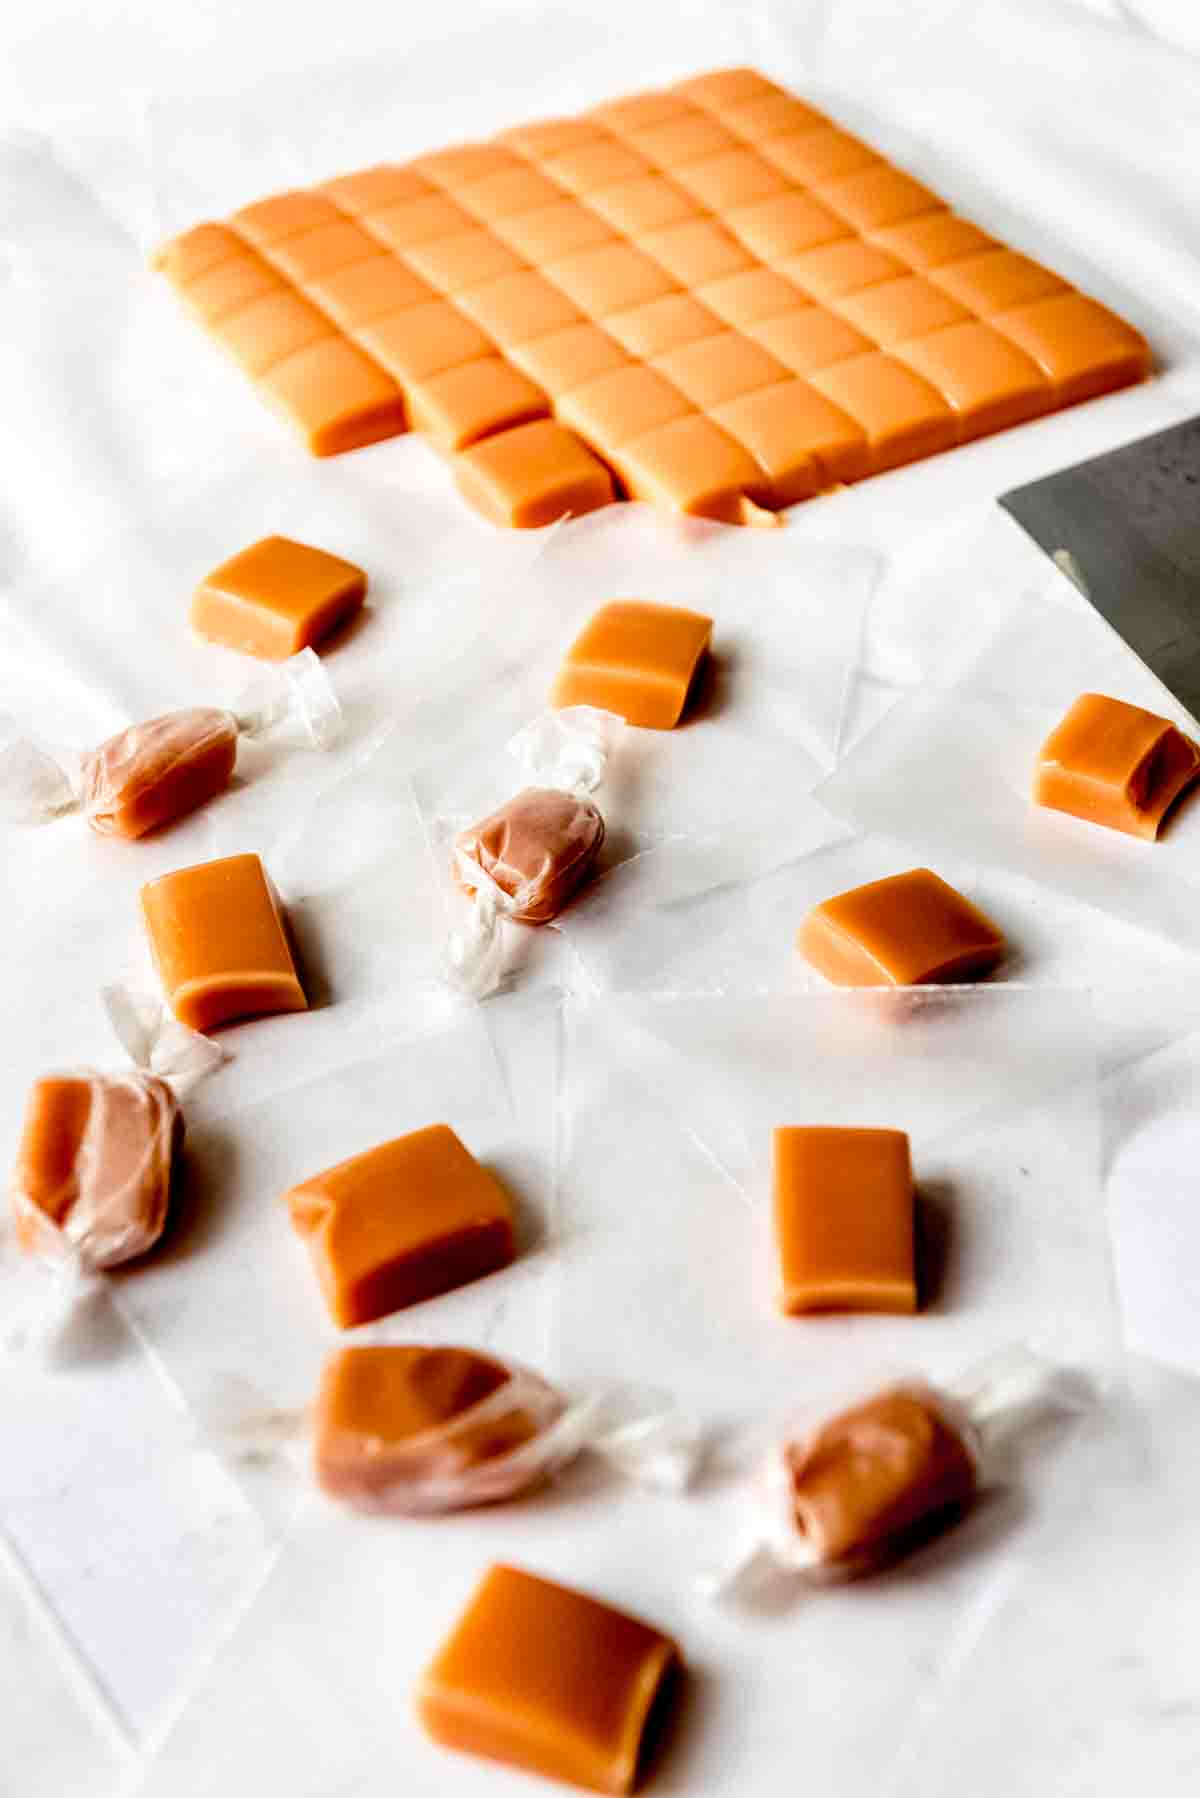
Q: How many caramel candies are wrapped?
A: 5